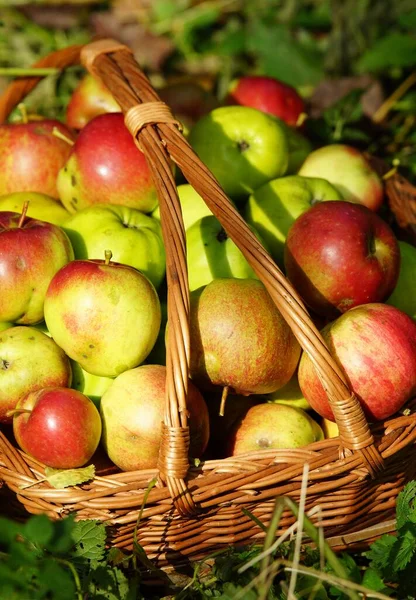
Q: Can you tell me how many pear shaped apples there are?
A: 0